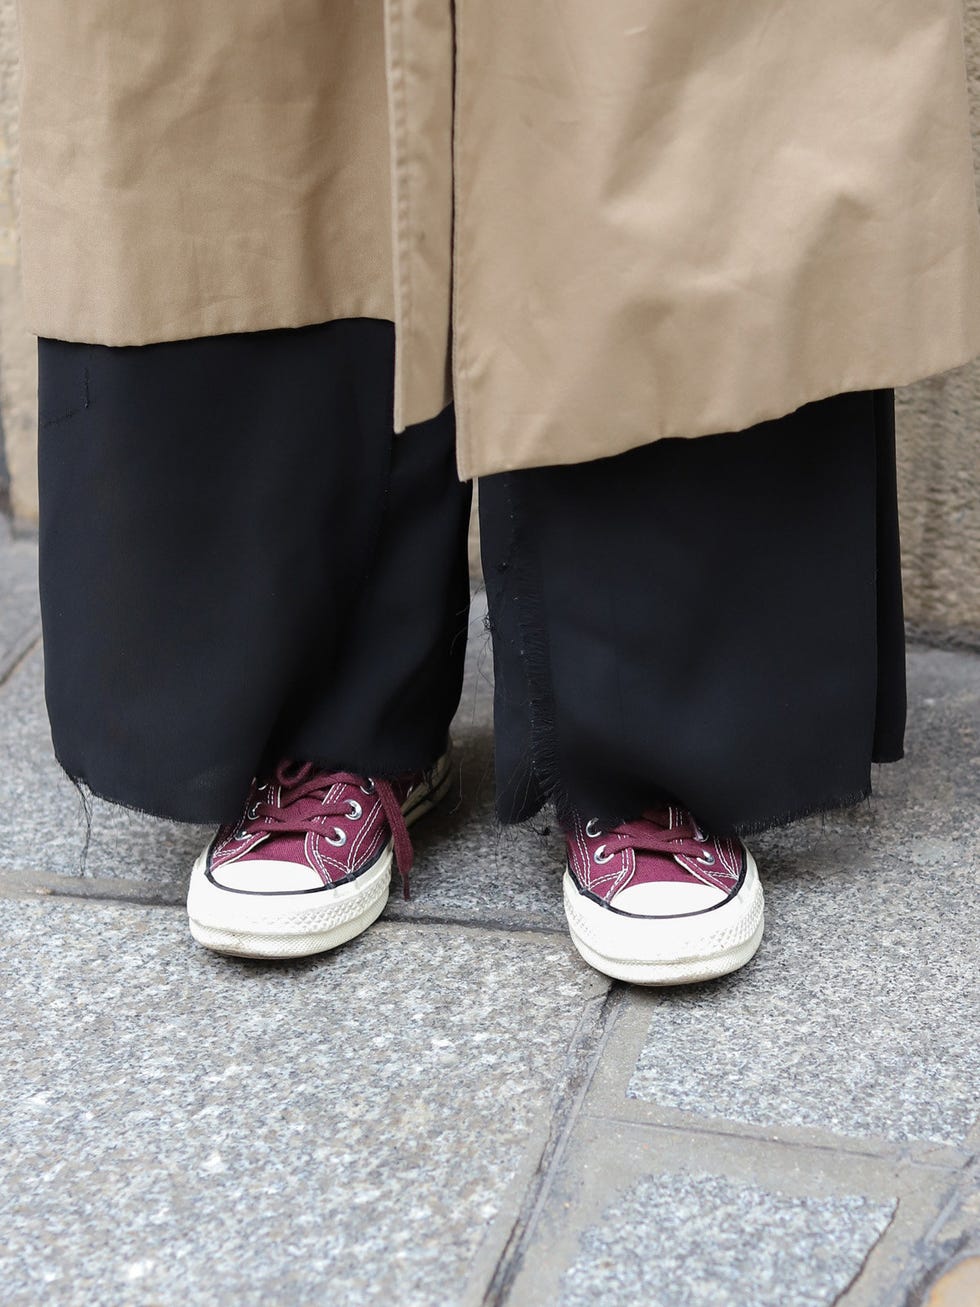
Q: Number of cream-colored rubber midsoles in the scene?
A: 2